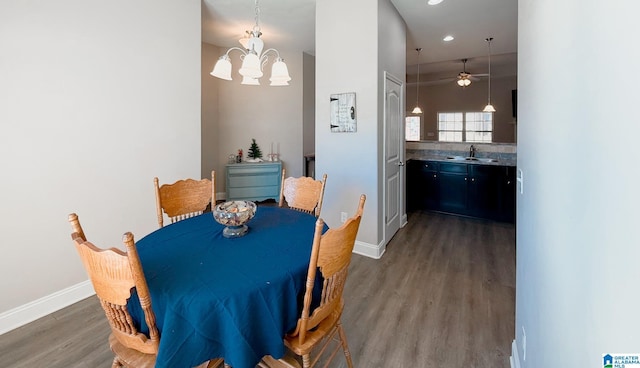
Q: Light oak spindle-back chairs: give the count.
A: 4